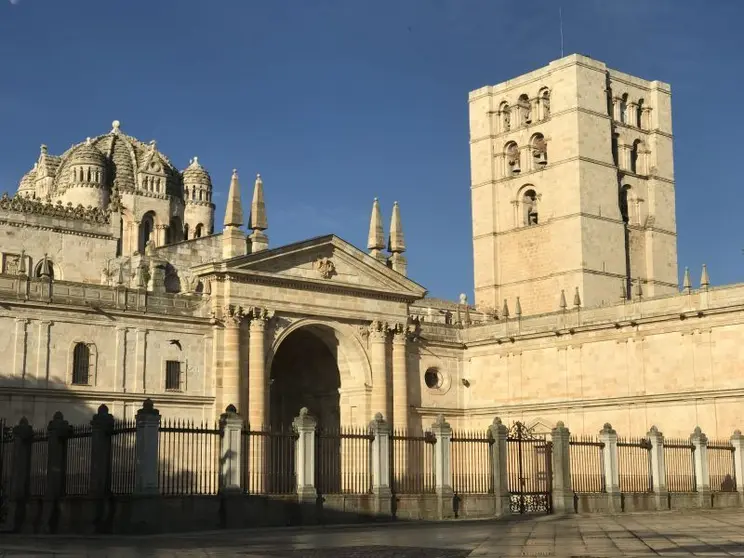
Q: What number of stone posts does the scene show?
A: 14